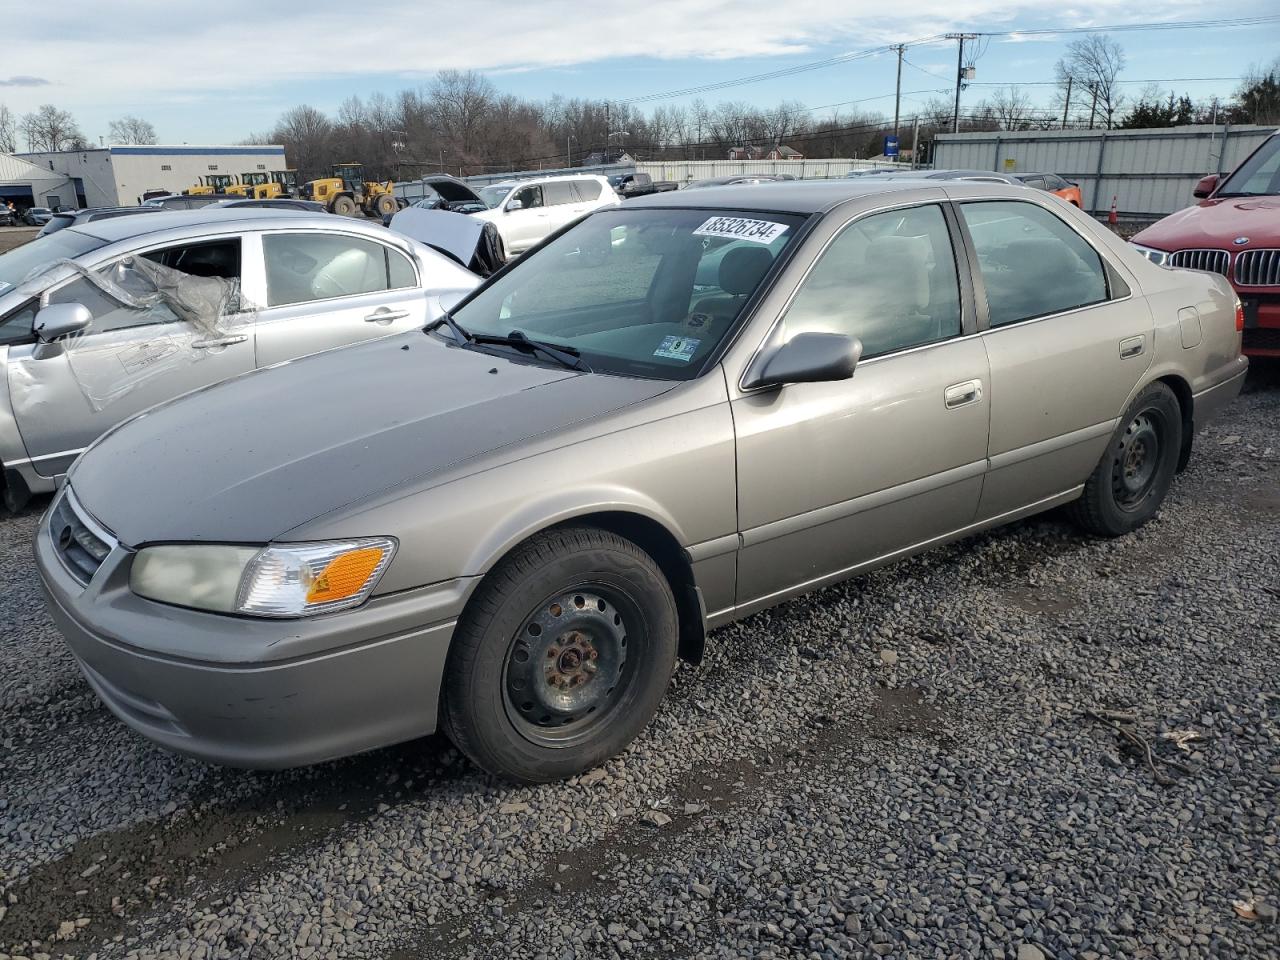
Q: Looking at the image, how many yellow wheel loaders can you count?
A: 4